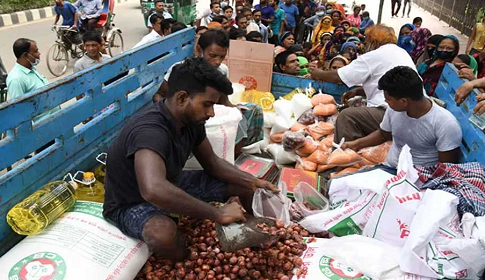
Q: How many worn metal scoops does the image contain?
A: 1